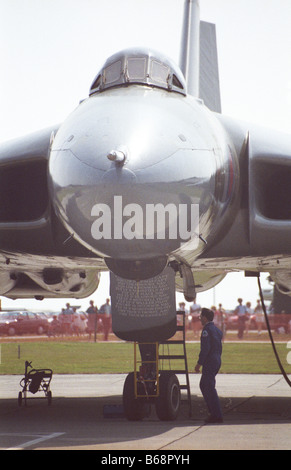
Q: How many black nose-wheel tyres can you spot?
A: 2